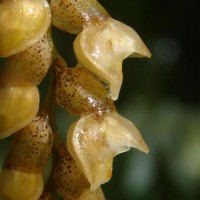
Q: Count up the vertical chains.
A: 2